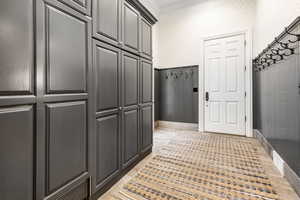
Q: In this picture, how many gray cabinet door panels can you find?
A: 14